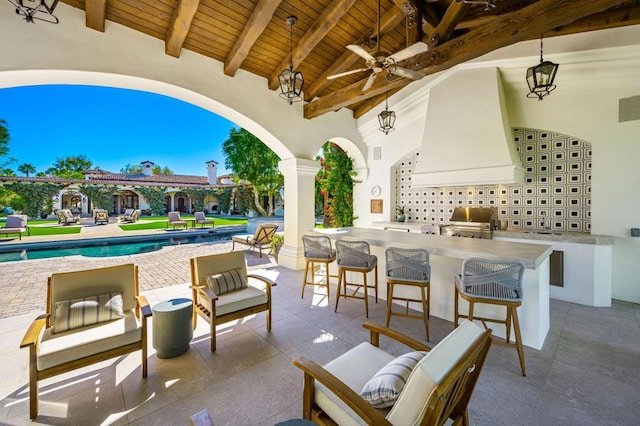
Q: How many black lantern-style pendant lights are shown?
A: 4